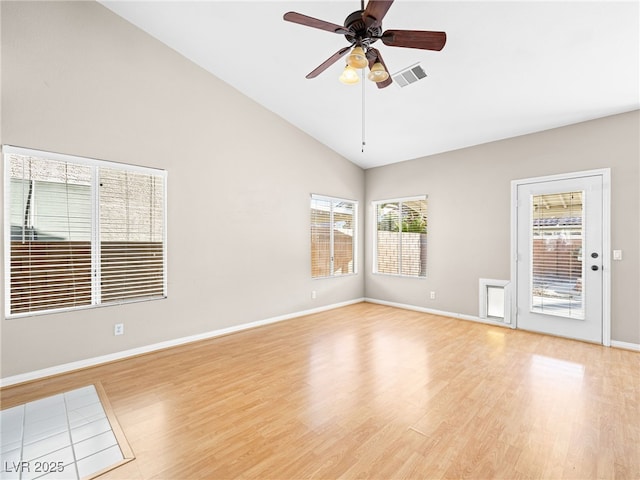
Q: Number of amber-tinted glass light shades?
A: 3